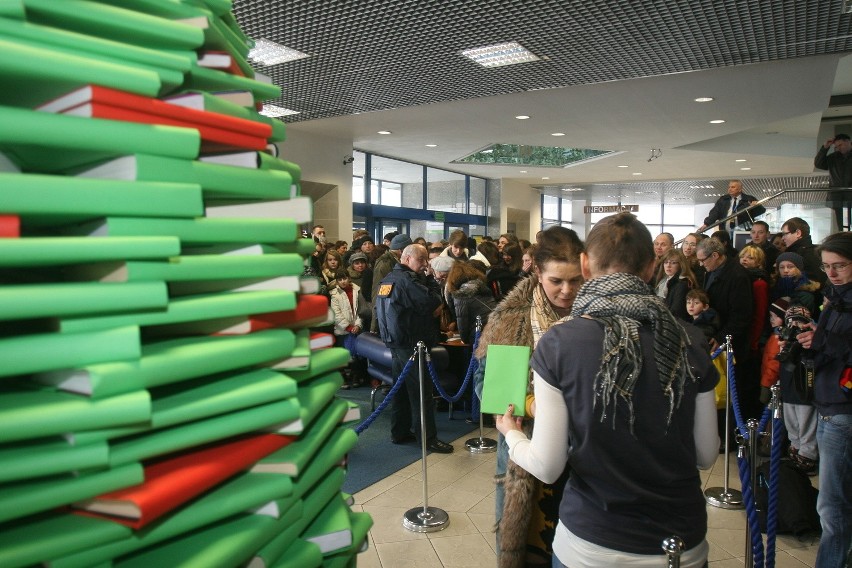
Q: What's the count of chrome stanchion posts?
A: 6